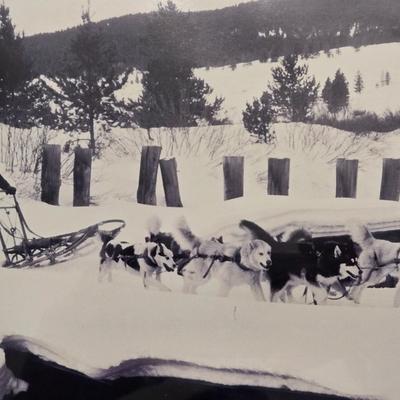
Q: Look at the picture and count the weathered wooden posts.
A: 8